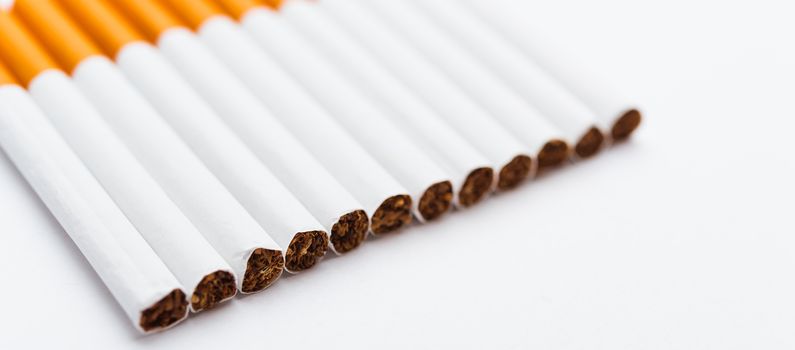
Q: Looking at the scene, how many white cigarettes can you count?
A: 12